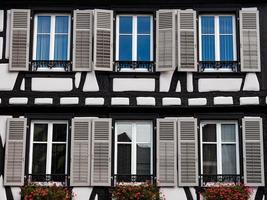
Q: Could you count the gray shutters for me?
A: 12